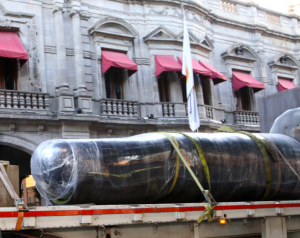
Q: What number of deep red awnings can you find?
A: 7